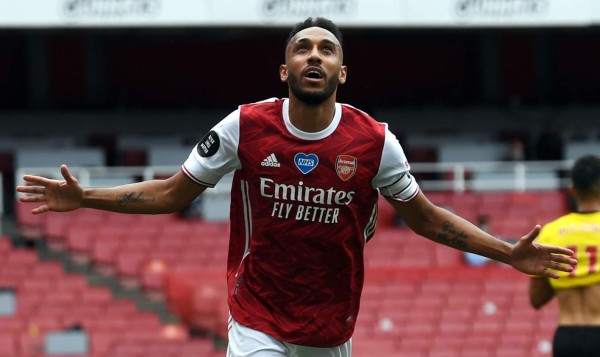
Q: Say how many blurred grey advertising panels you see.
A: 3